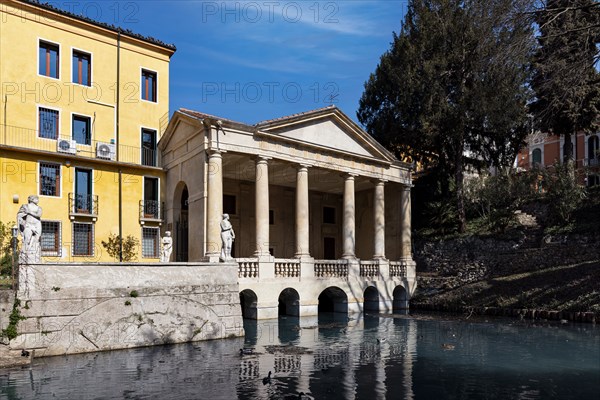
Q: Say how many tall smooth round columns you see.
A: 6